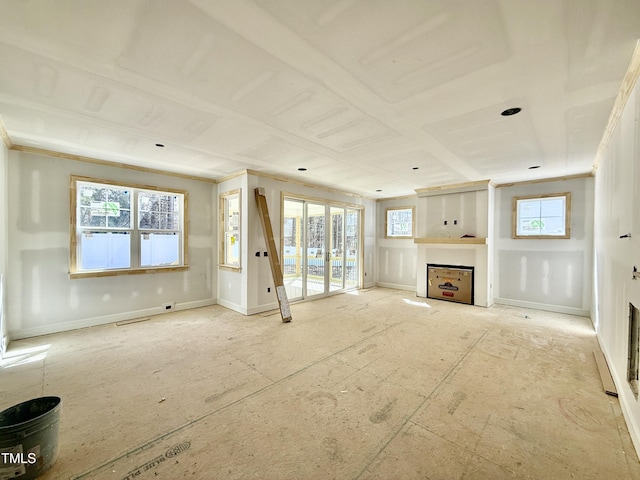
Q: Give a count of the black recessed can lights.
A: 6